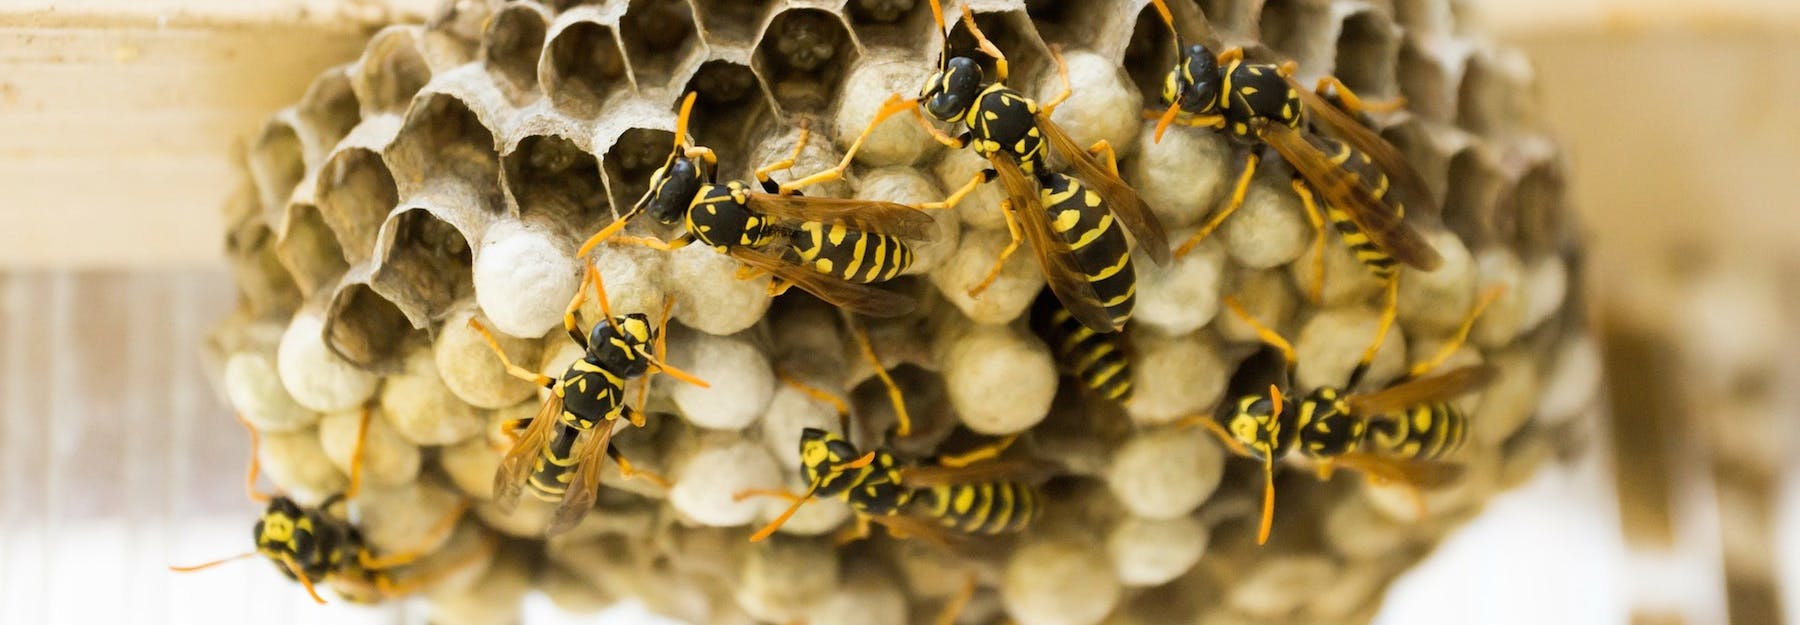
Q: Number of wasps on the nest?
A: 8